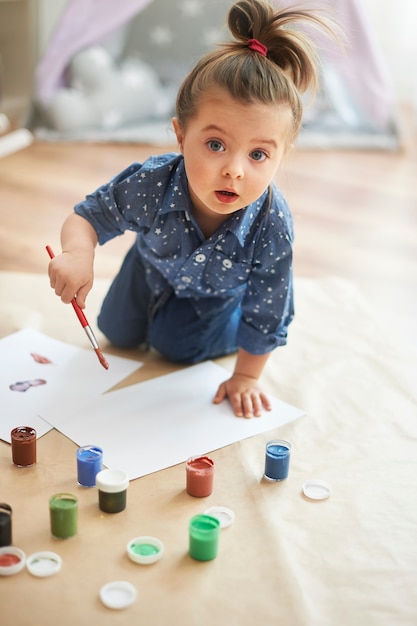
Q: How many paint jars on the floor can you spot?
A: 8